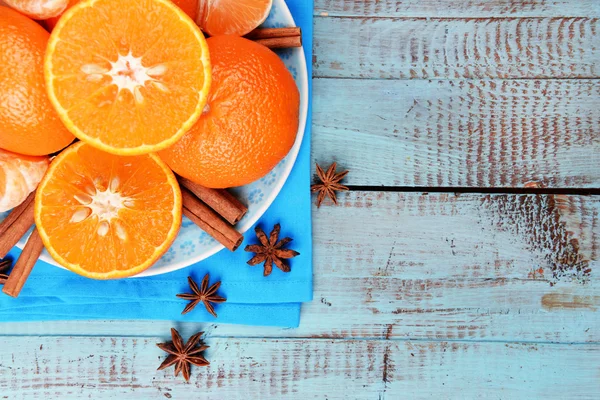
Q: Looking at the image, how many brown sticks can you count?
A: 5